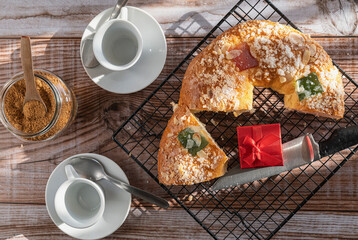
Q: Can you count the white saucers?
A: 2